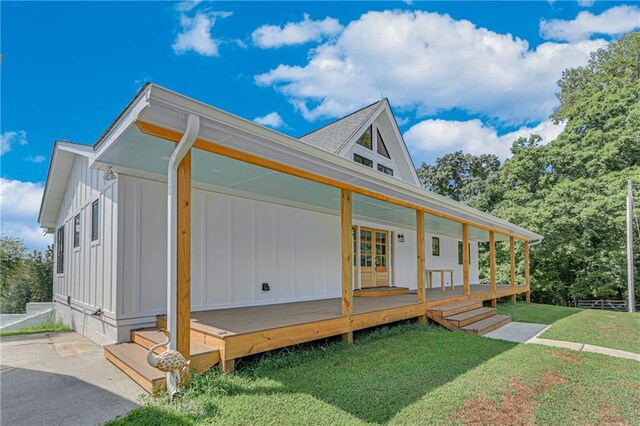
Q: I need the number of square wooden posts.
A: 7